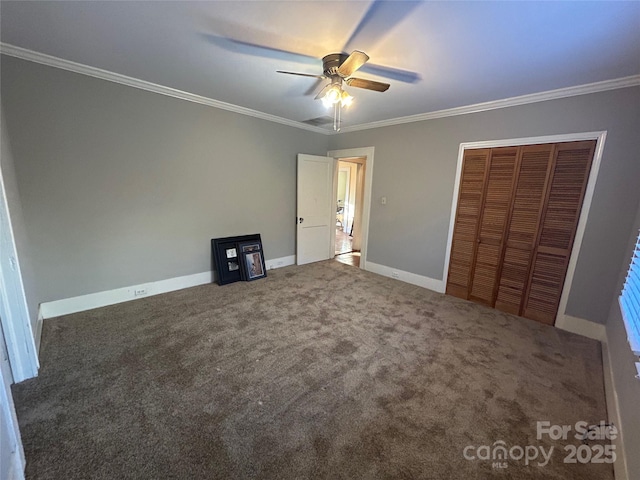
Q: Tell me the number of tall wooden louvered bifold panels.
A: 4